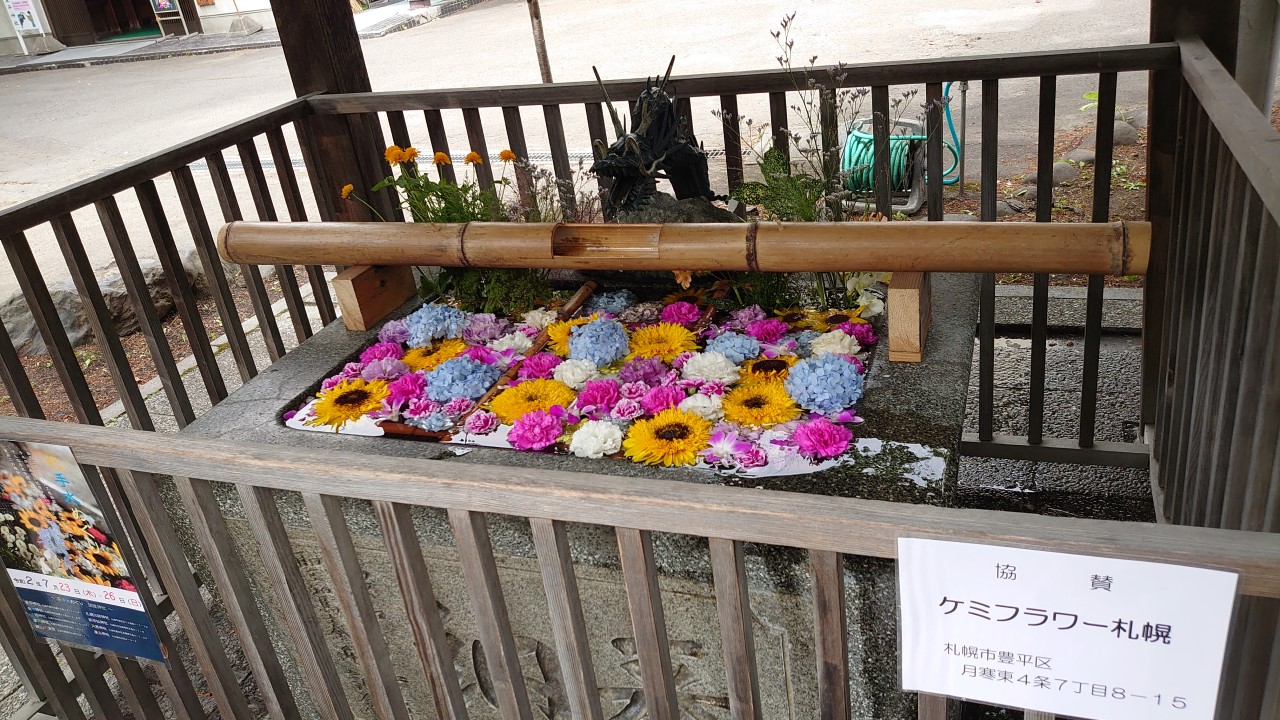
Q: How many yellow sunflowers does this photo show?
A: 11